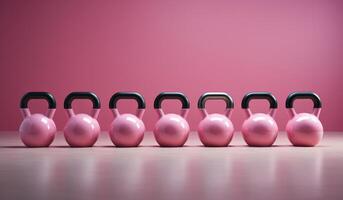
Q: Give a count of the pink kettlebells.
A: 7